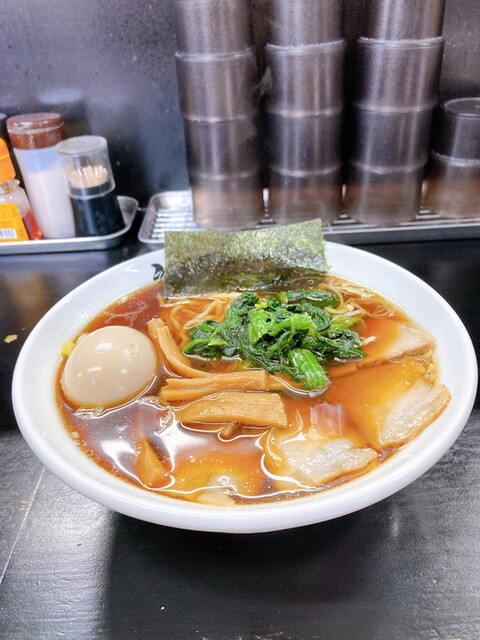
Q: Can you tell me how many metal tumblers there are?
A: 14